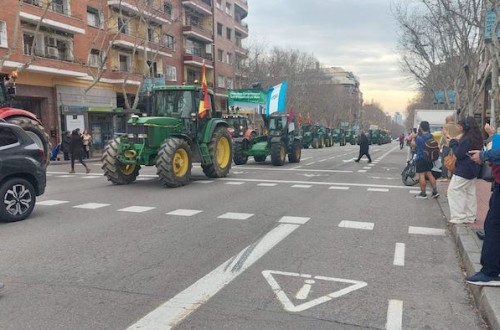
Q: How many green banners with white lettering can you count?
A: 1